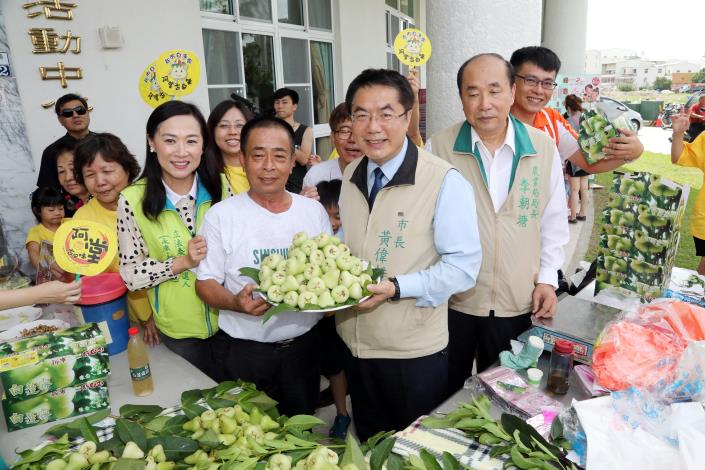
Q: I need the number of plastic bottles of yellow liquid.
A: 1